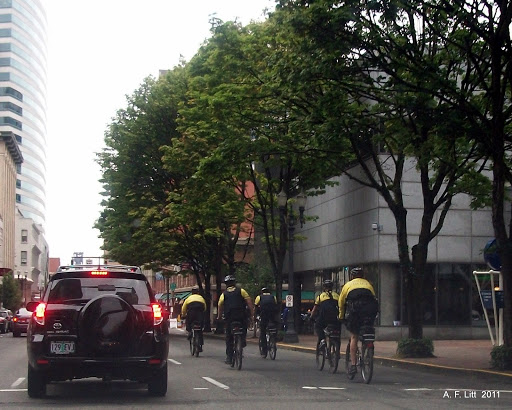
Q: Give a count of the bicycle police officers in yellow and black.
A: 5